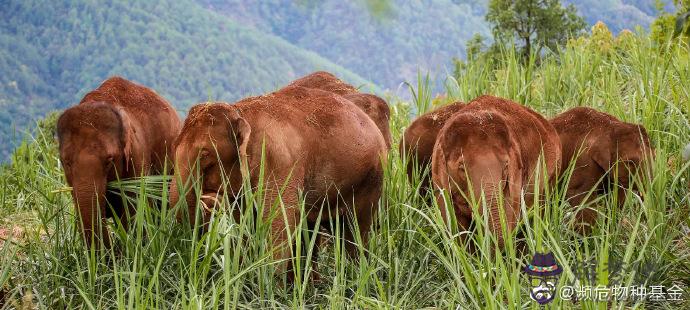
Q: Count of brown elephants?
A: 6